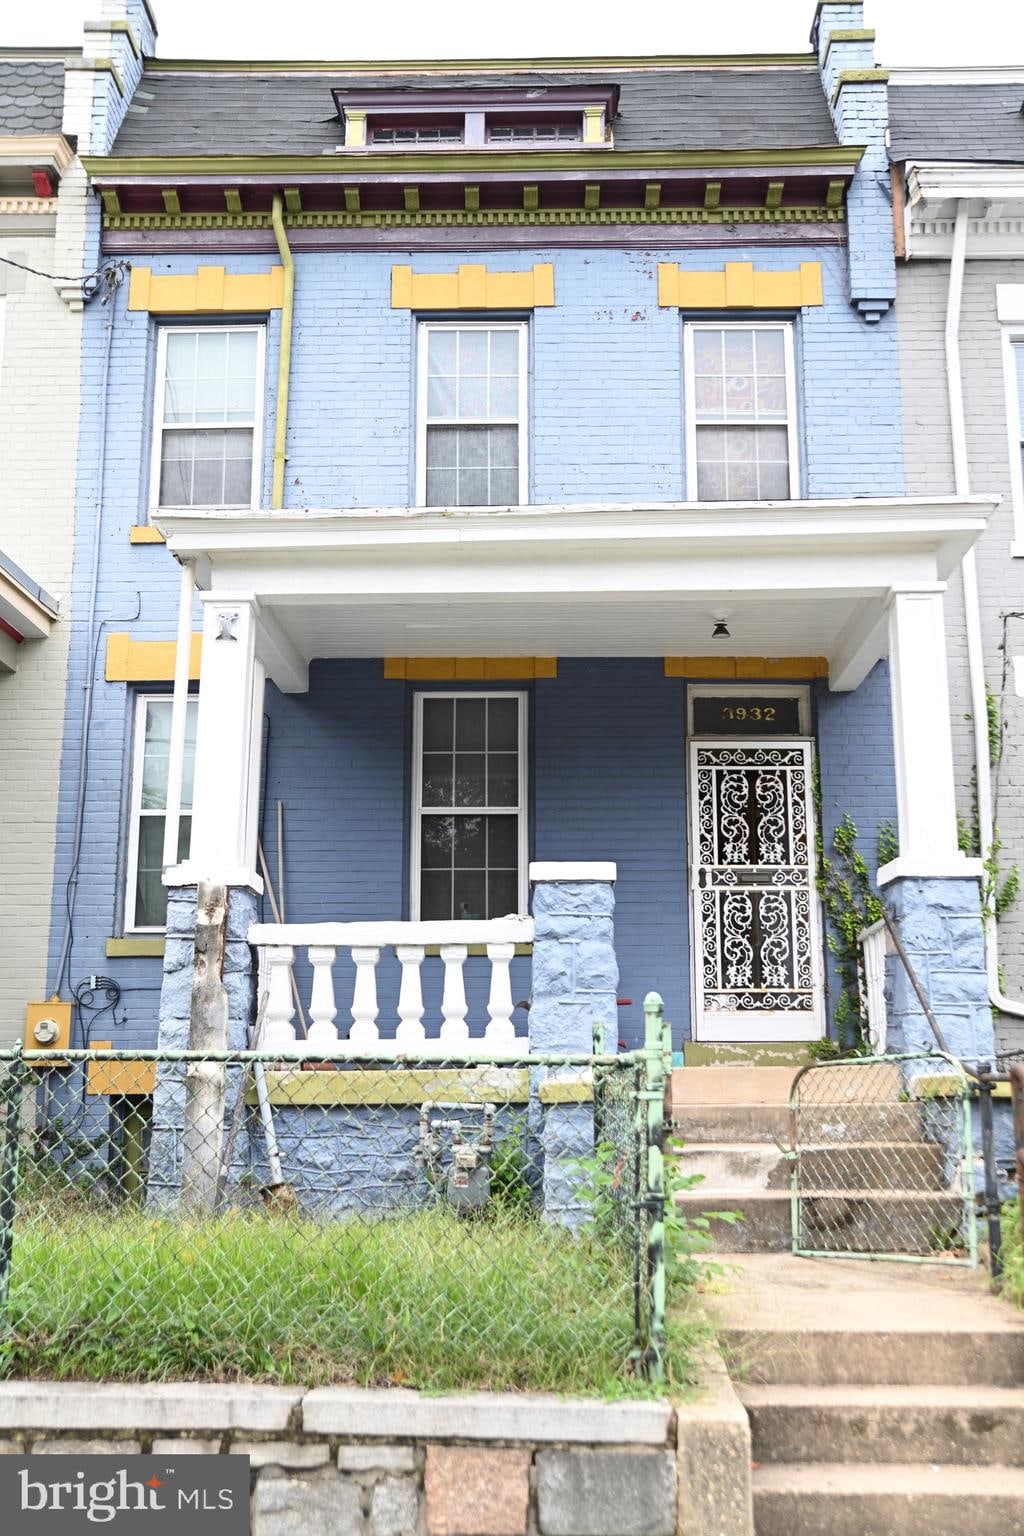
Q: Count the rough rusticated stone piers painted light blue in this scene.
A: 3